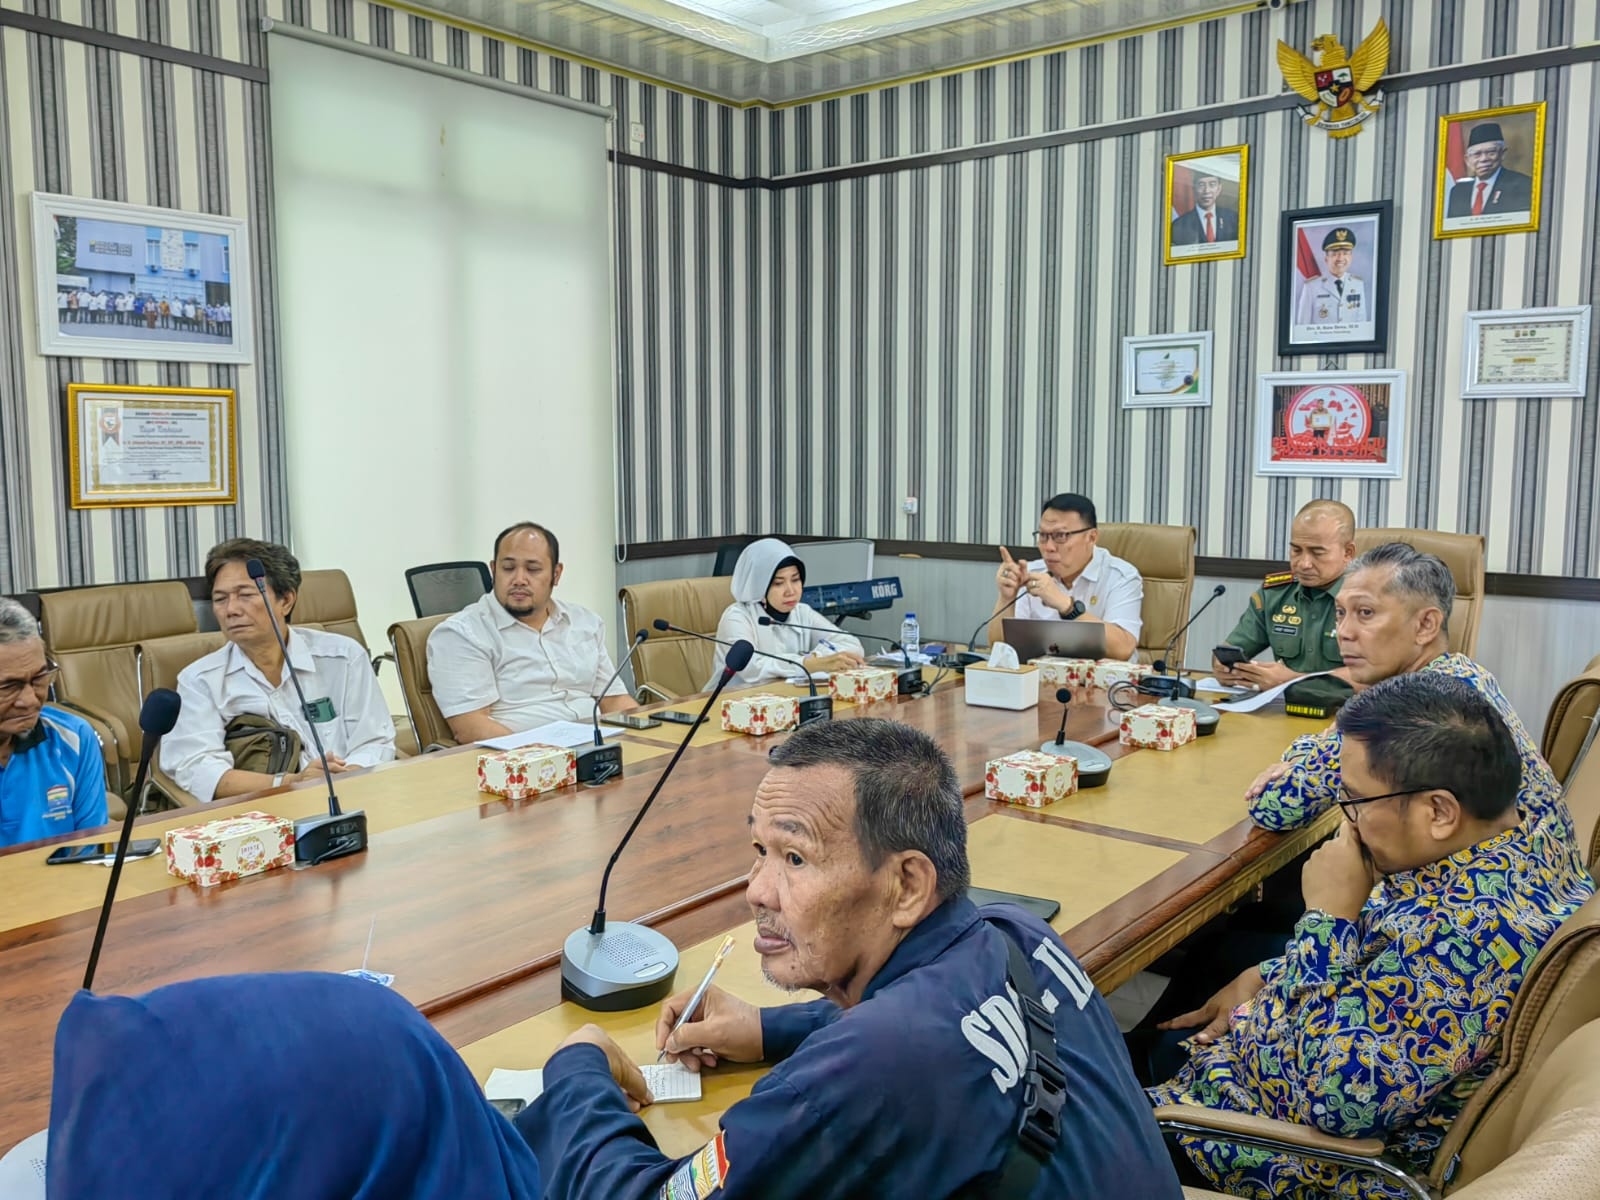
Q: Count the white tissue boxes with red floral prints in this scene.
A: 8